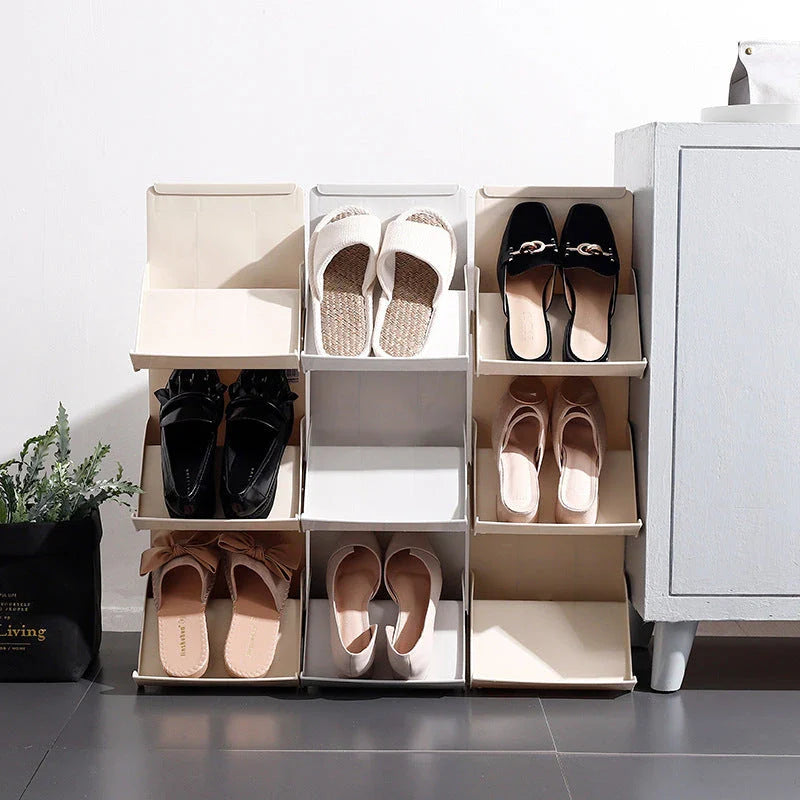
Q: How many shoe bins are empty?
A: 3